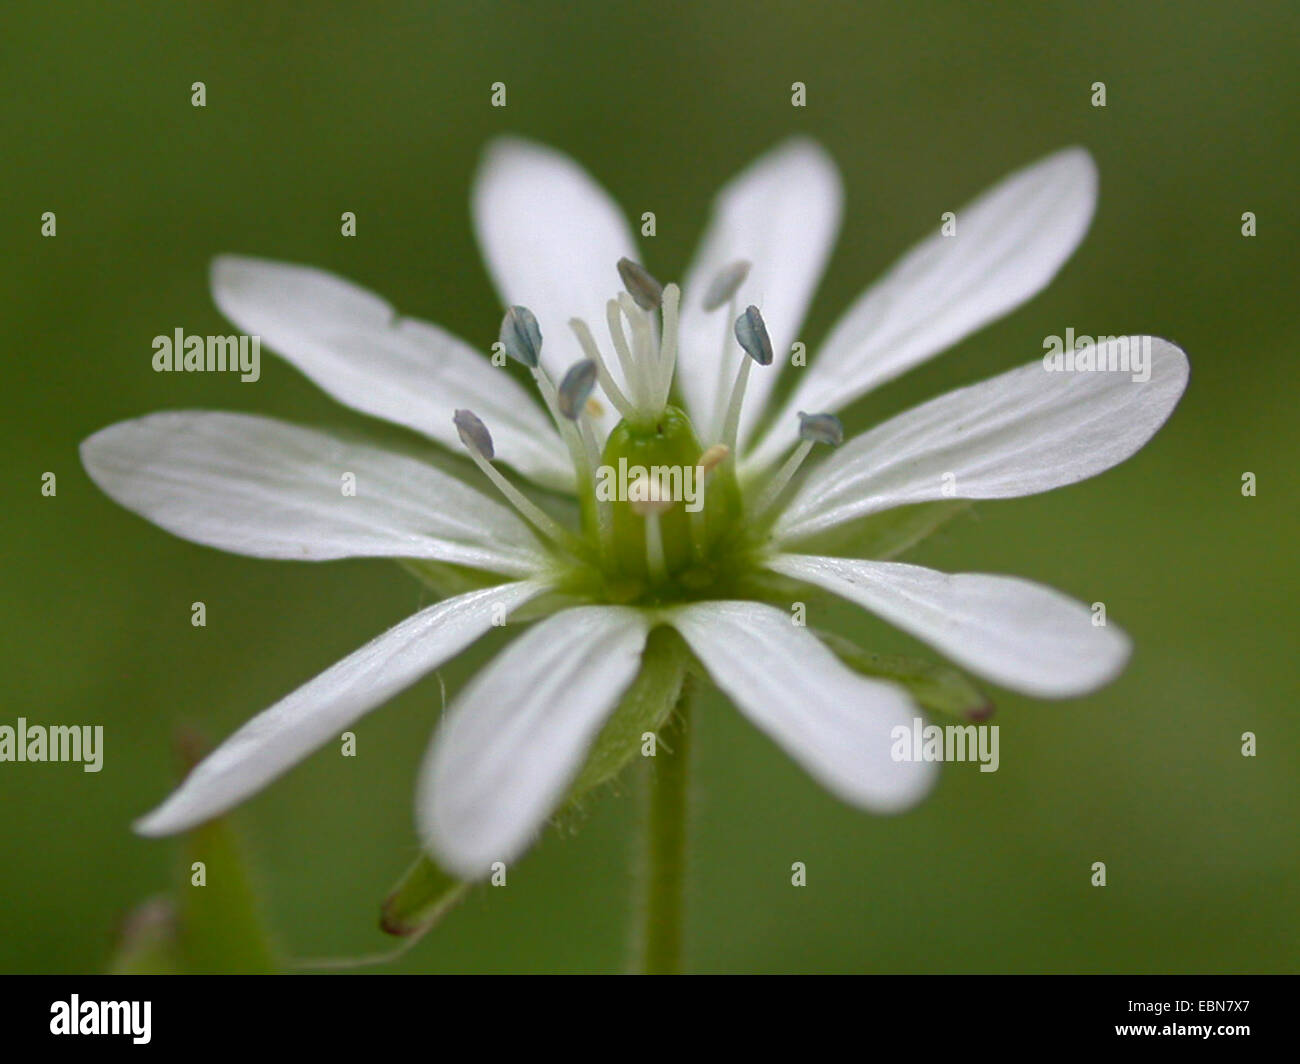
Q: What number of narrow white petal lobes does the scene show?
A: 10